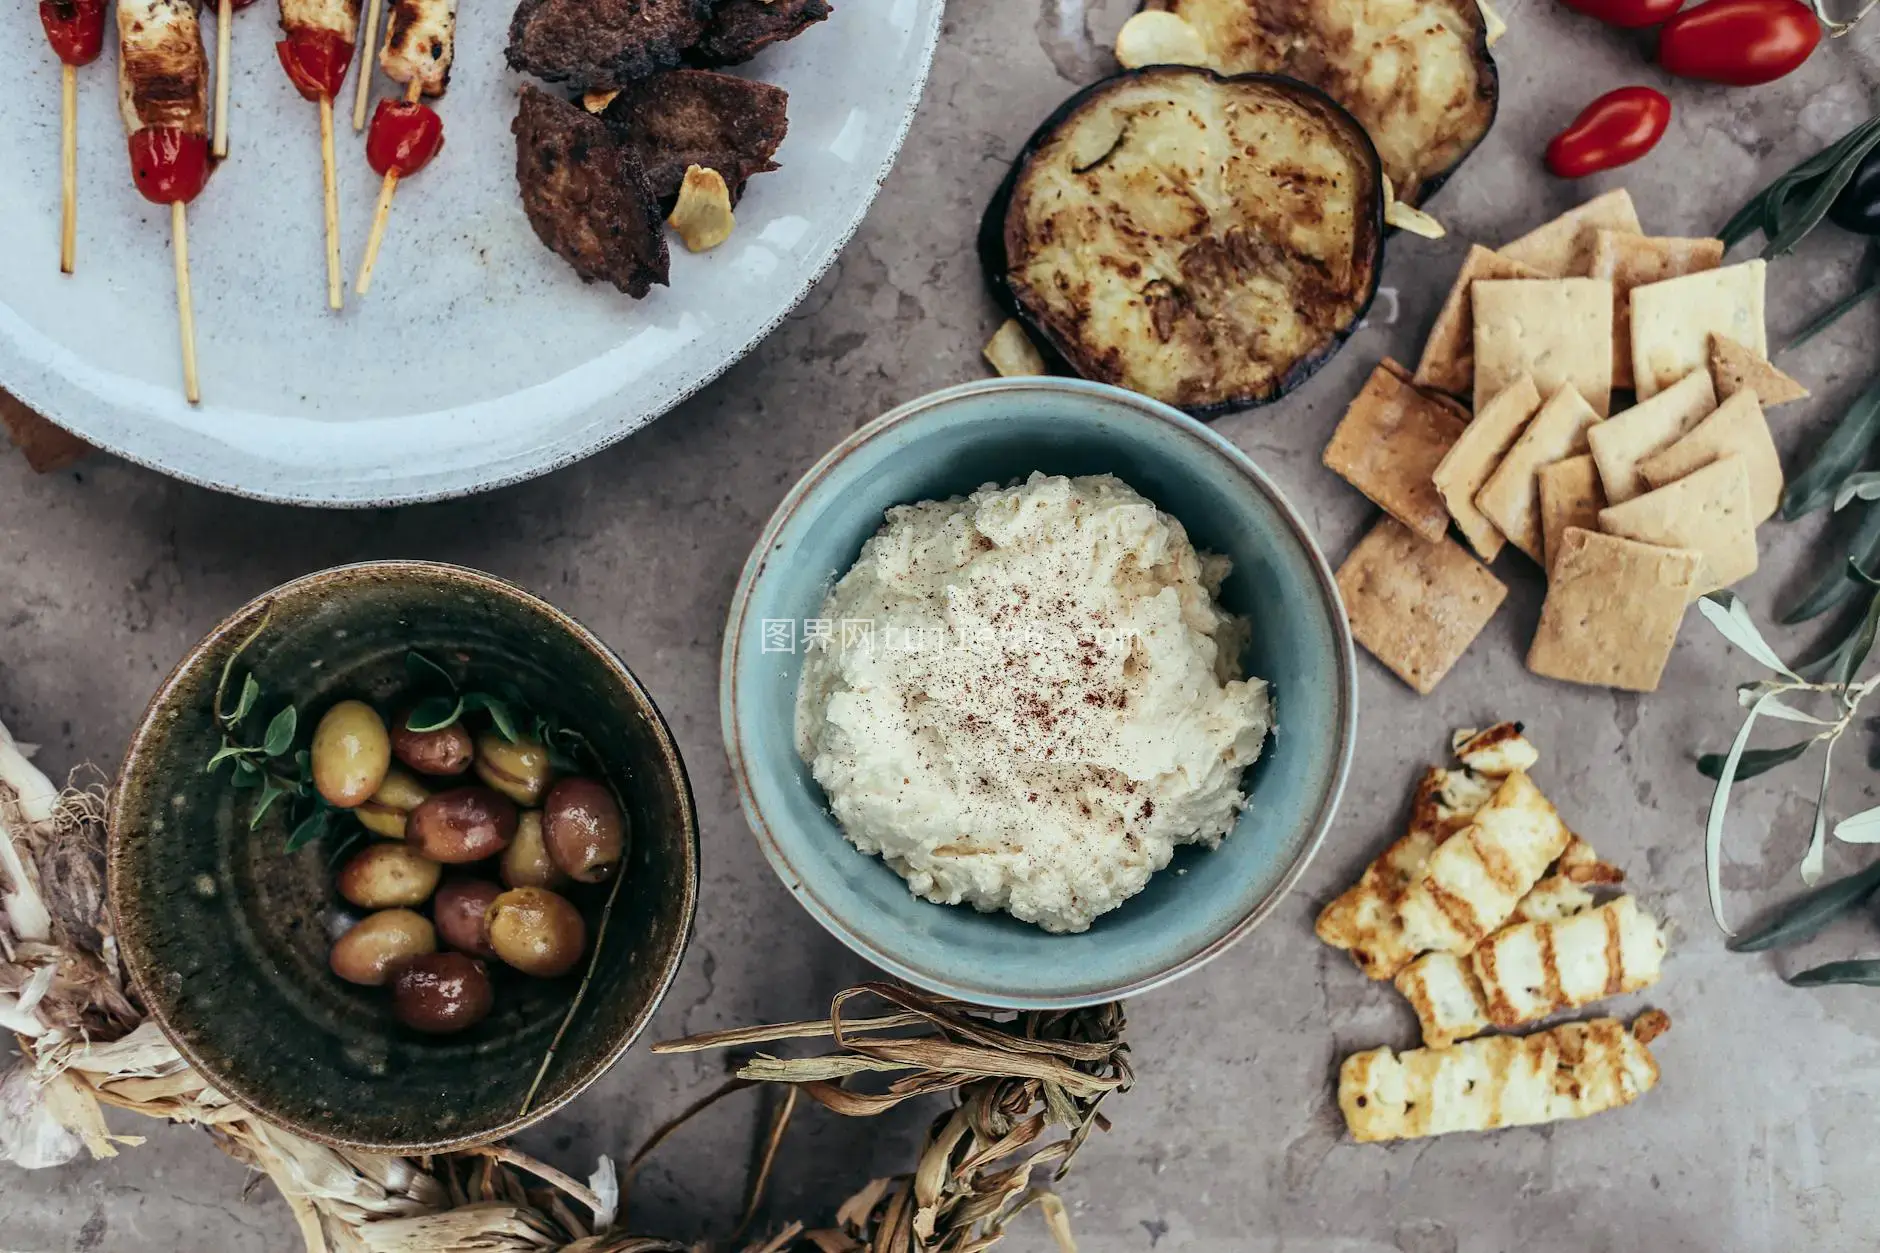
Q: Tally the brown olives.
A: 5